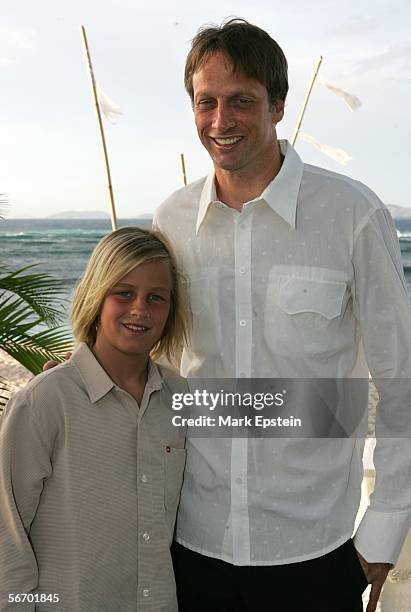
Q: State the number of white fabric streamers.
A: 3